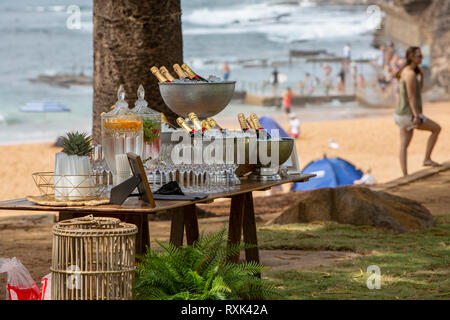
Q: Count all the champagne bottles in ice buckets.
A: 12